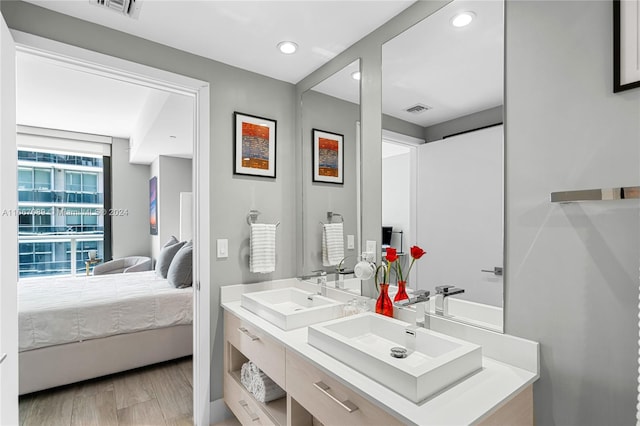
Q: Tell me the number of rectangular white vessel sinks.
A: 2